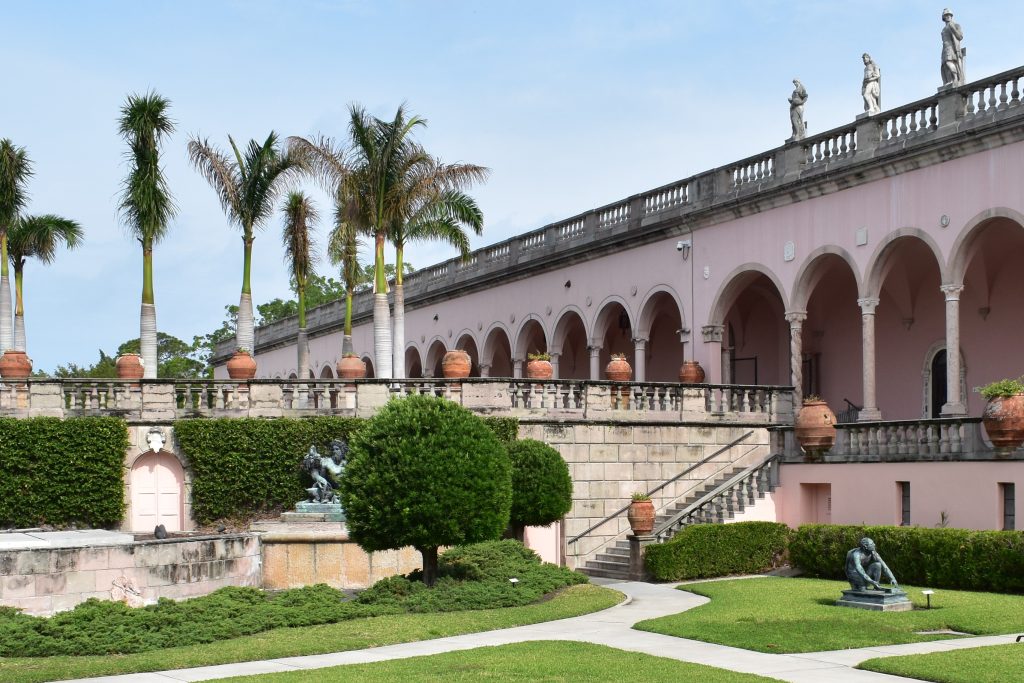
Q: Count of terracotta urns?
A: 11